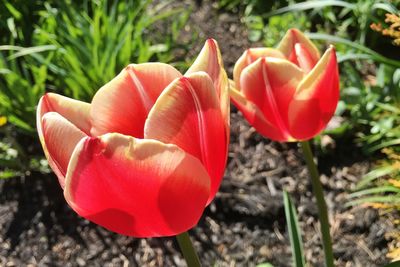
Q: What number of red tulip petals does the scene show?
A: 12